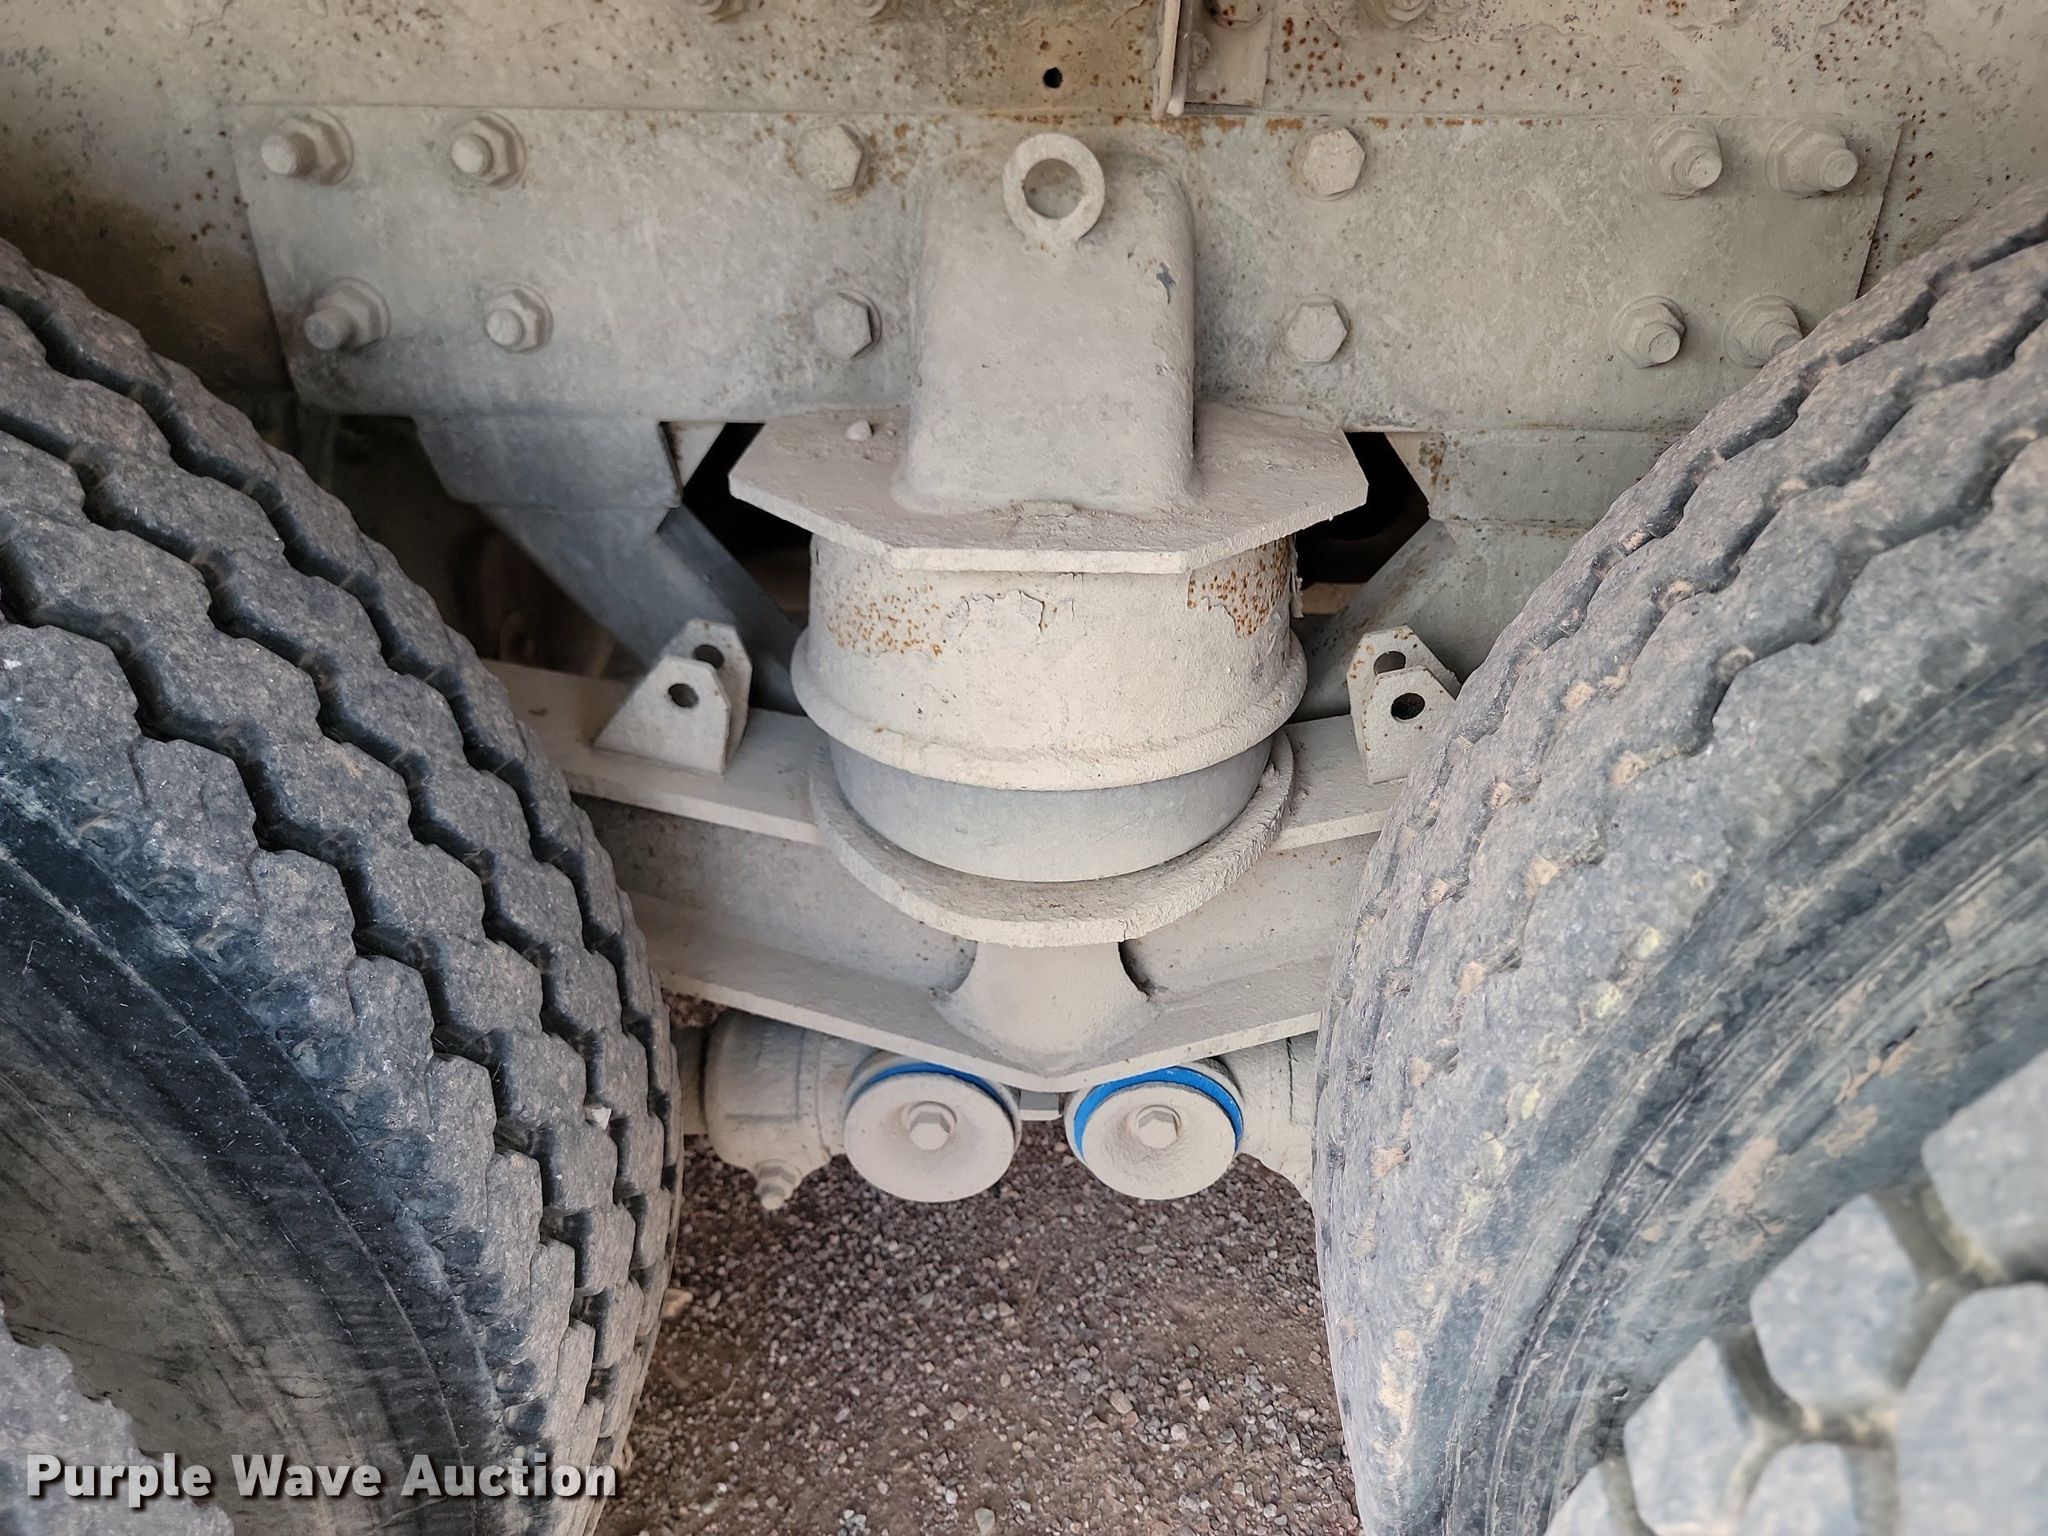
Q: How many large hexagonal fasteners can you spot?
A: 12